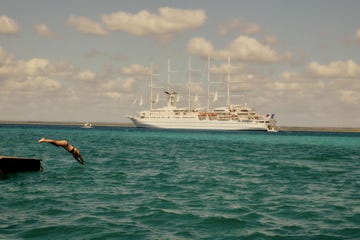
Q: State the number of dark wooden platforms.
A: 1